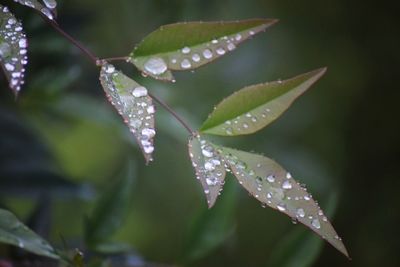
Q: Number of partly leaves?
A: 3